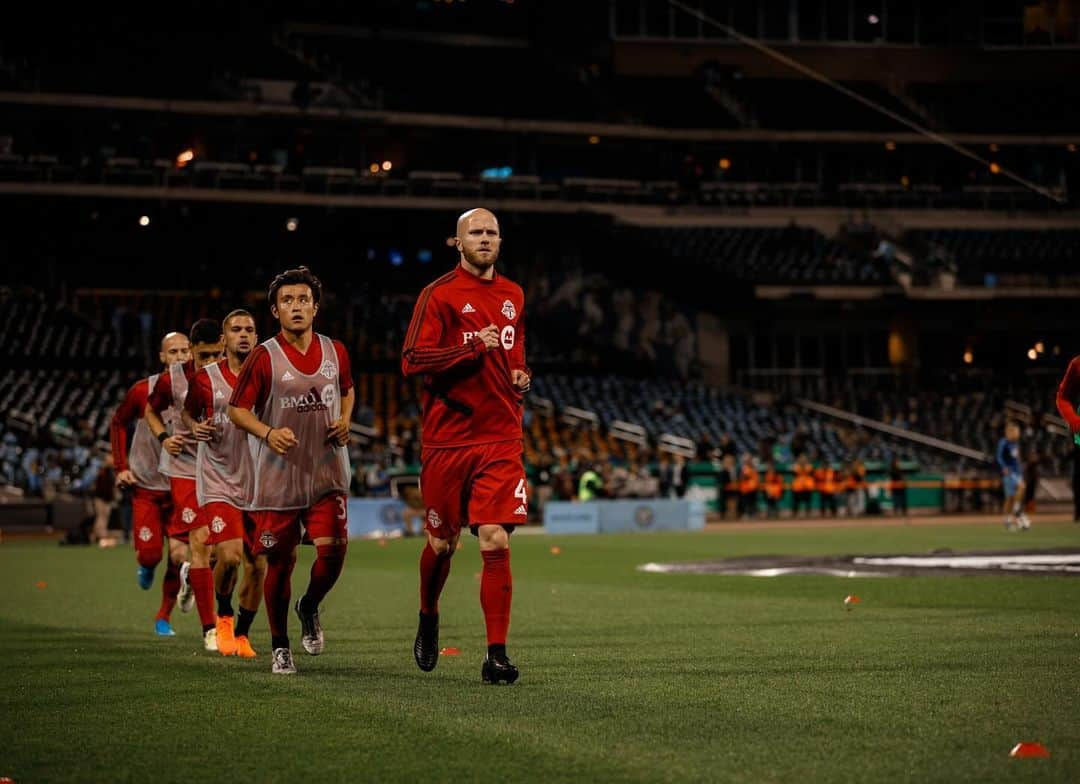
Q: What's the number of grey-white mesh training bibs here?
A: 4